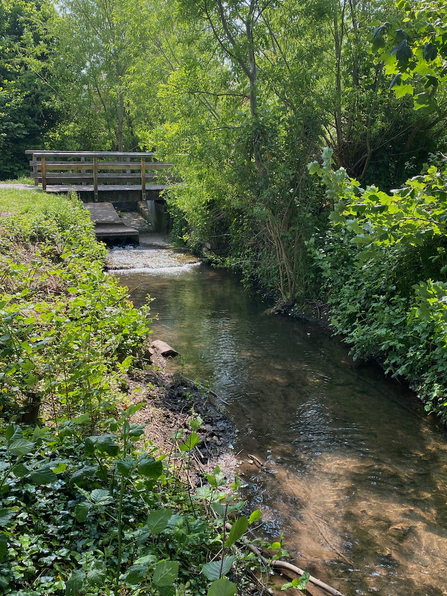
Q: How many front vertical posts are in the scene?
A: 3